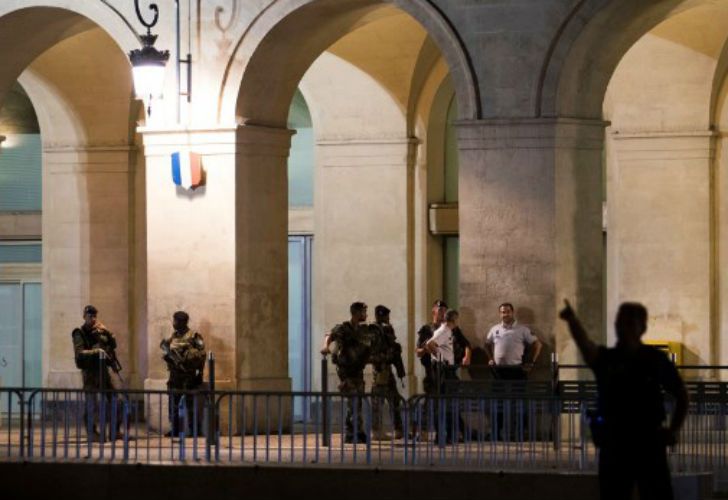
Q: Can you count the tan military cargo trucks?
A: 0